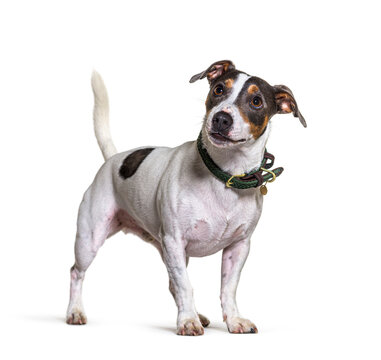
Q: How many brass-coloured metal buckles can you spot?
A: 1